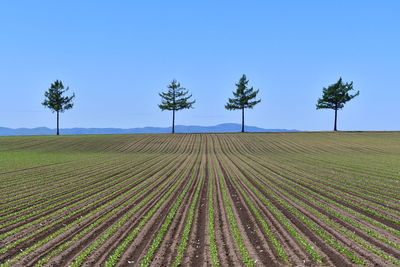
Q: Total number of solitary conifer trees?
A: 4